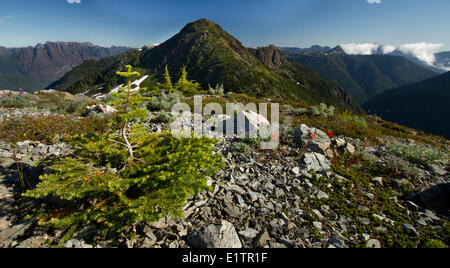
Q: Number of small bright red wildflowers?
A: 4